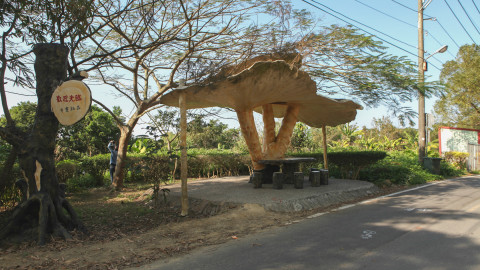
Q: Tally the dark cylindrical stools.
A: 6